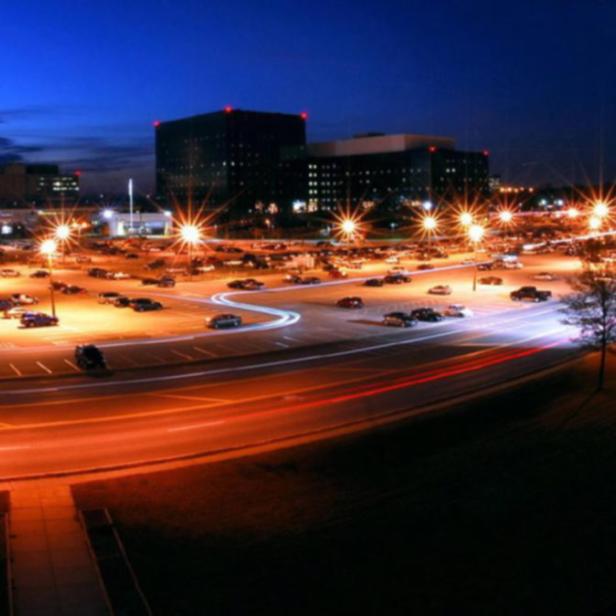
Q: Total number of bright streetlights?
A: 11